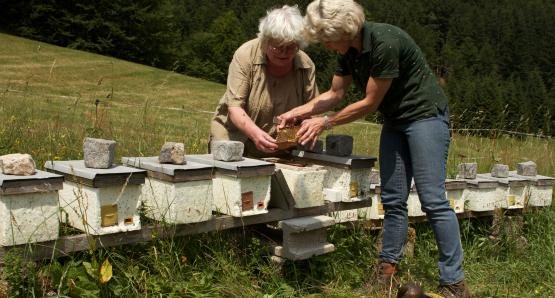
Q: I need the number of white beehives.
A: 13